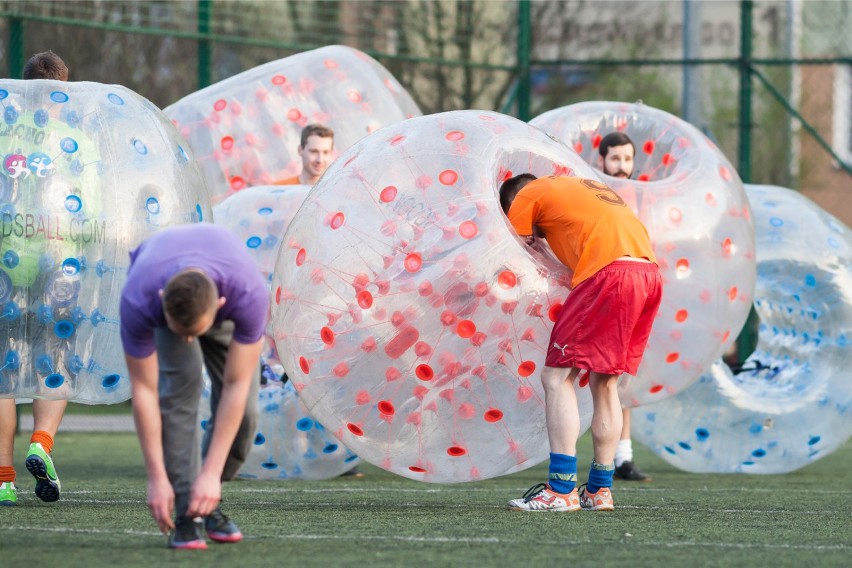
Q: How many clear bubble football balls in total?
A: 6